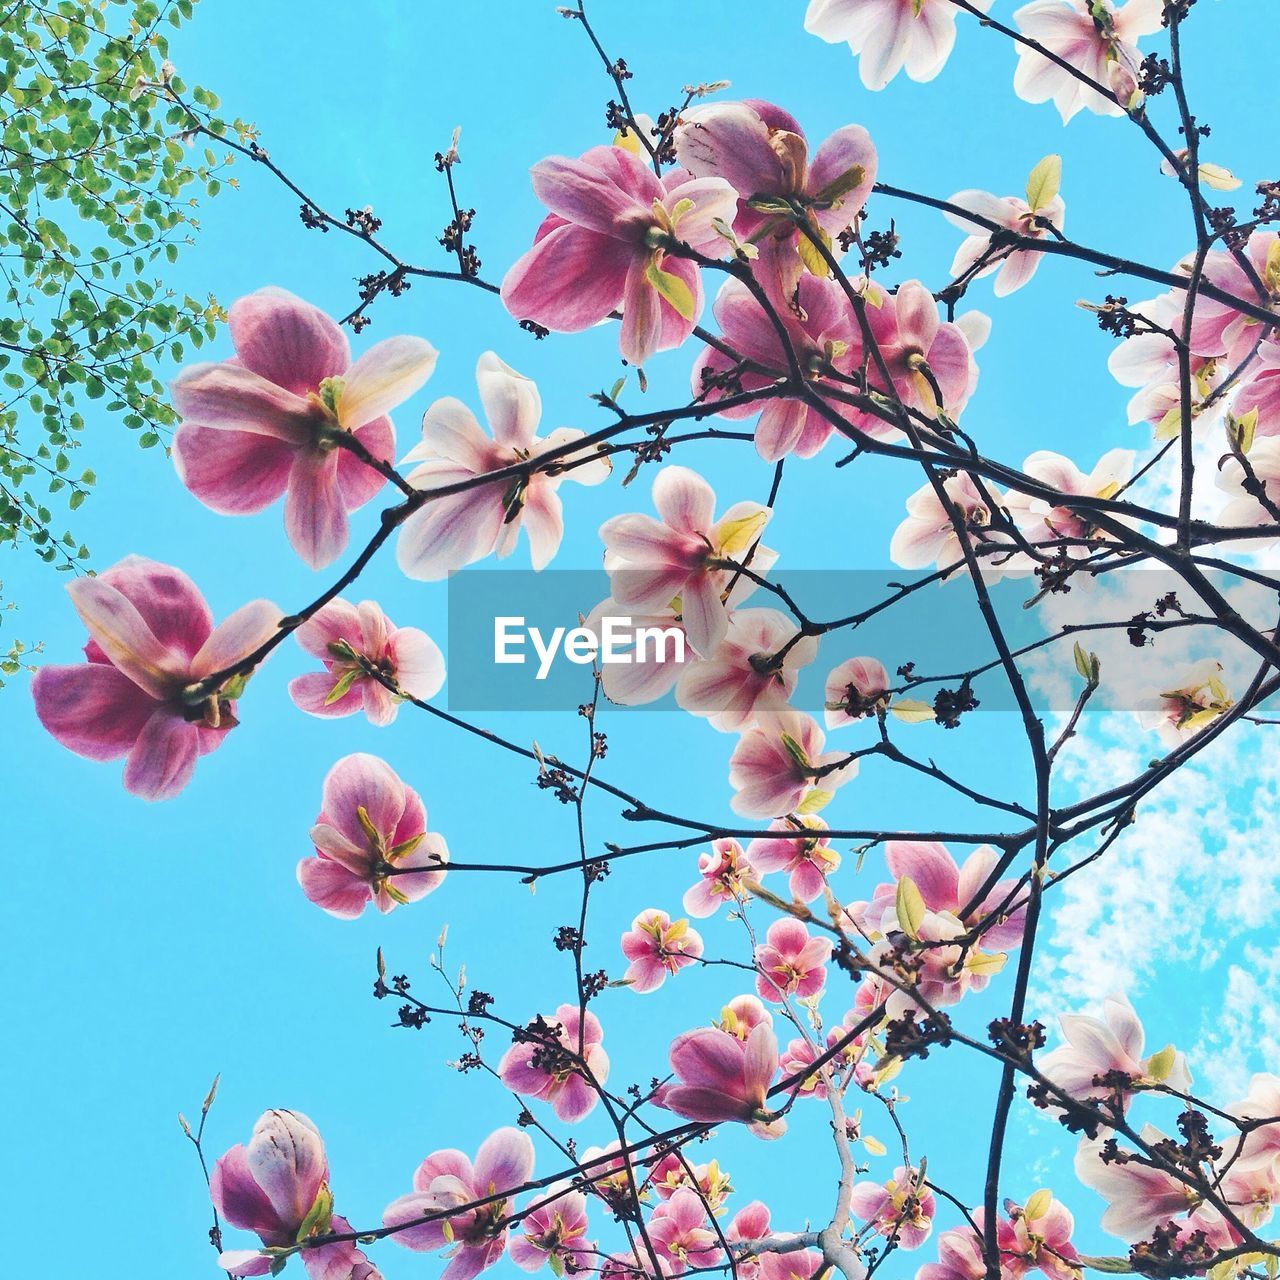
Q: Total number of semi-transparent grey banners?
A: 1